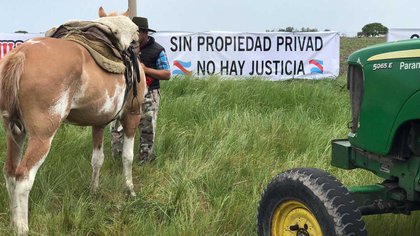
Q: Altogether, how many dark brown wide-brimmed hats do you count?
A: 1